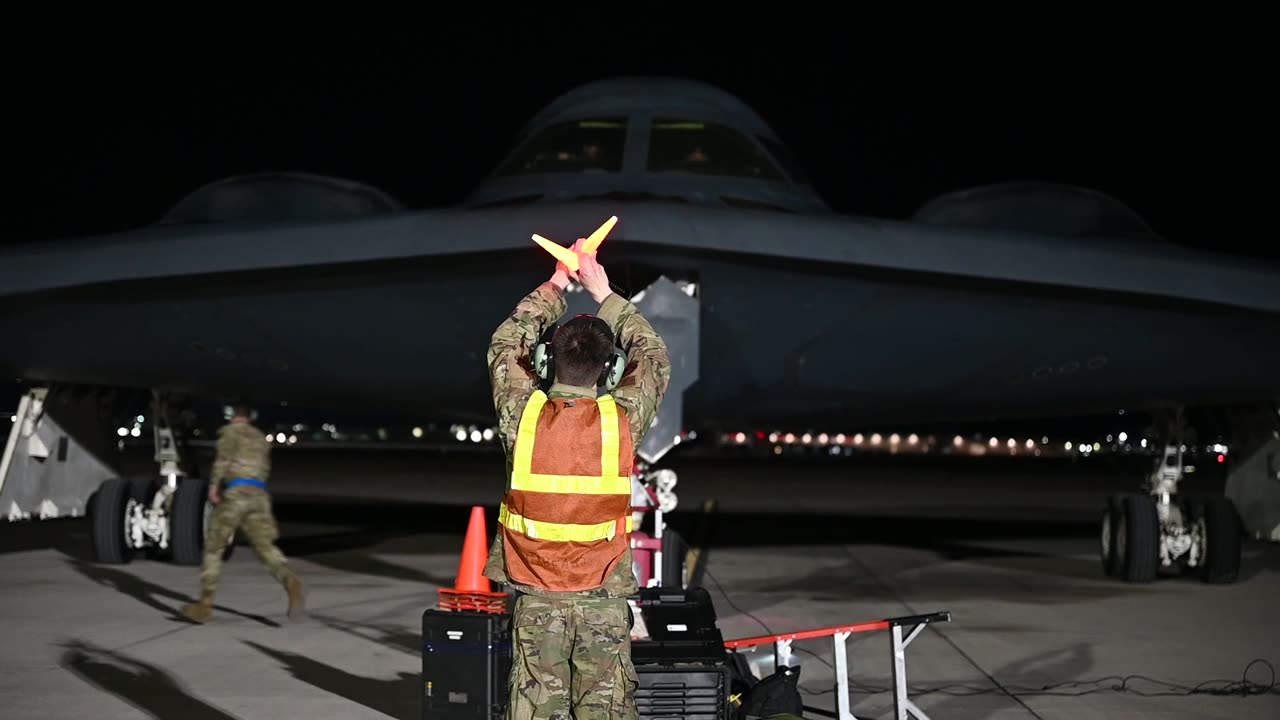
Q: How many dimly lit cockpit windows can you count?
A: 2